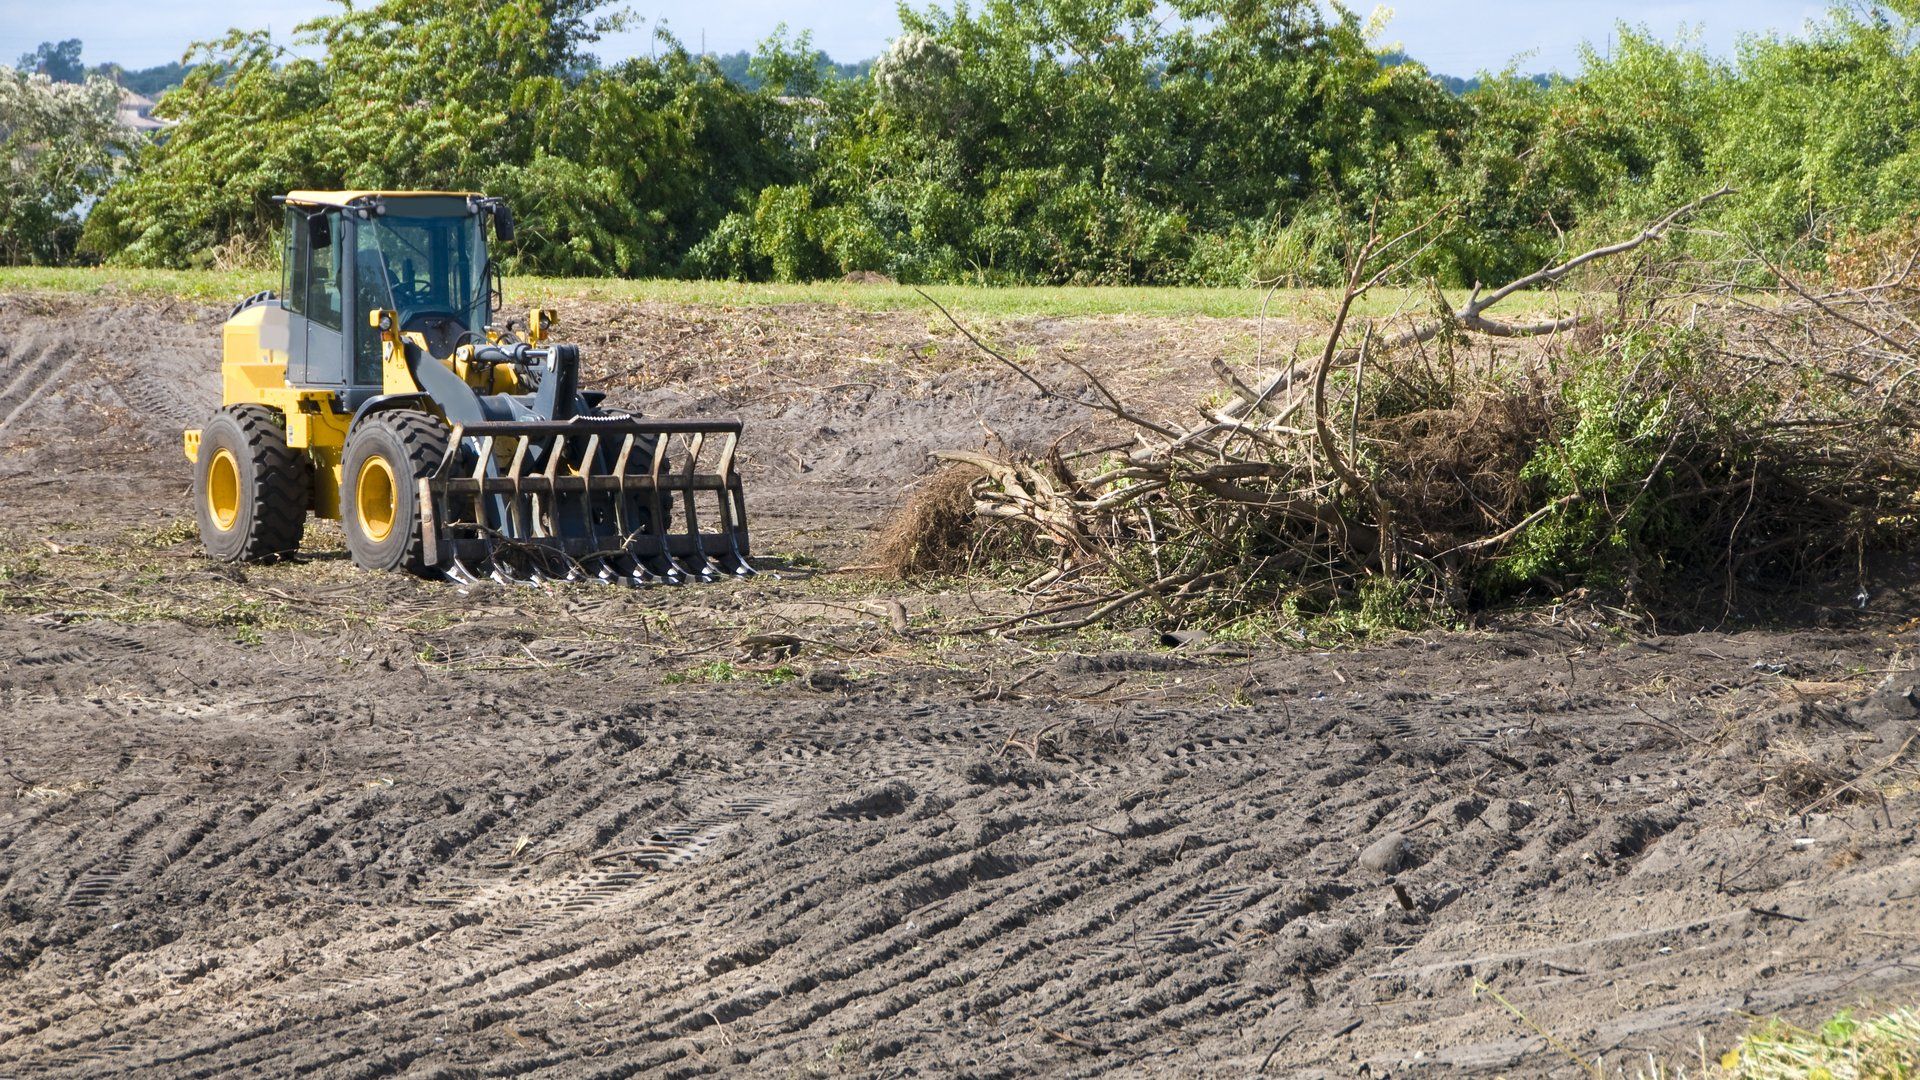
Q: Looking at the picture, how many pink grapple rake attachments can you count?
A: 0